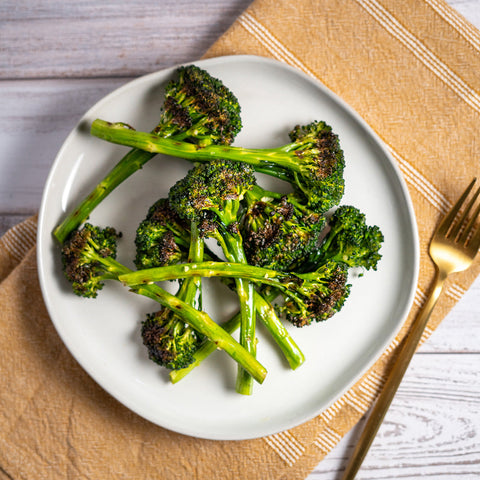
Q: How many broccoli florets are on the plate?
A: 9